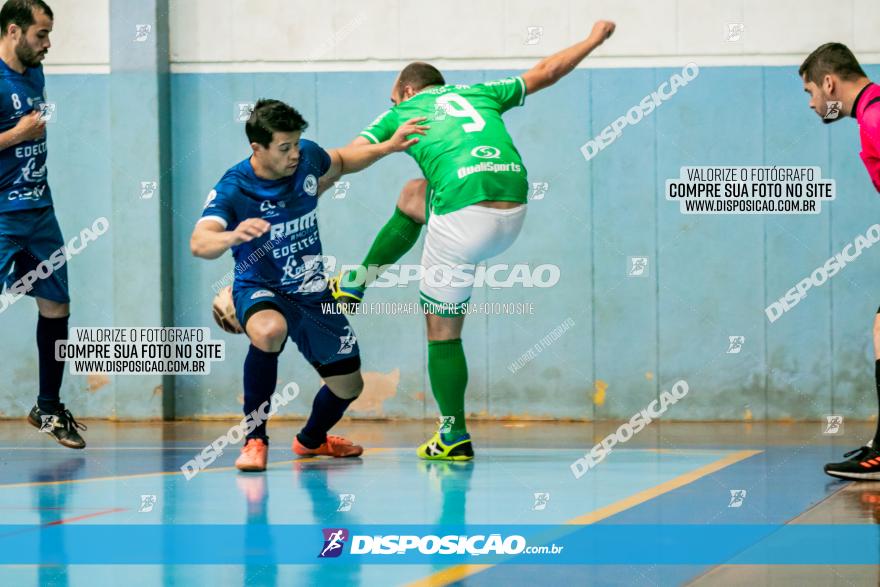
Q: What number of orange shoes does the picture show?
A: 2